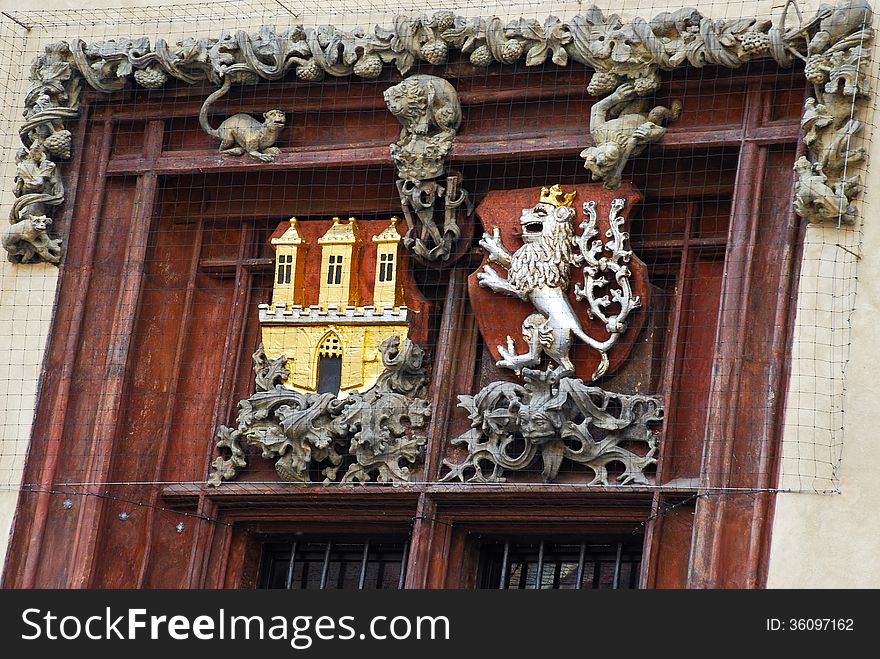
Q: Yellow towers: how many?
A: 3